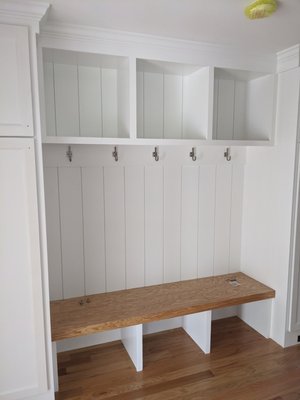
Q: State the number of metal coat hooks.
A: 5